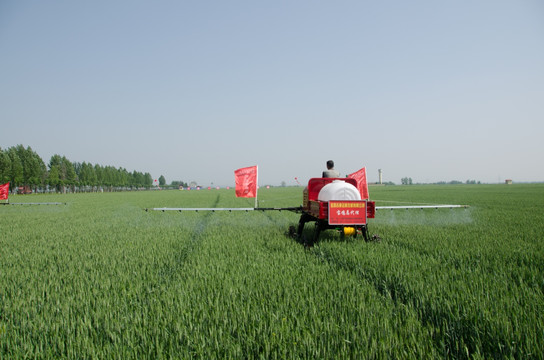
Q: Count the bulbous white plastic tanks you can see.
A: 1